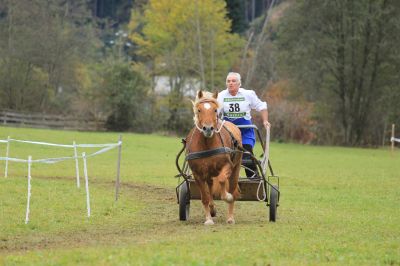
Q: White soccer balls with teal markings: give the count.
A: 0